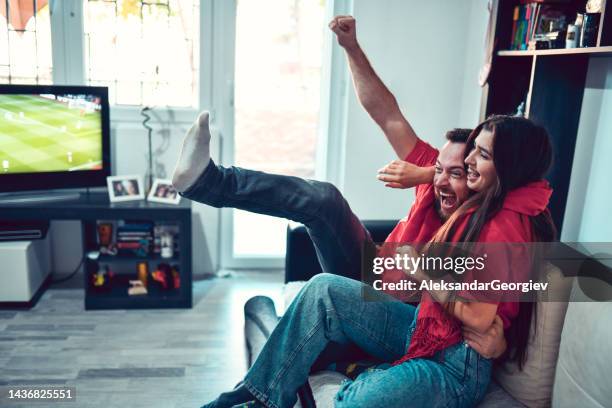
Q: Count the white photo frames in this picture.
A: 2